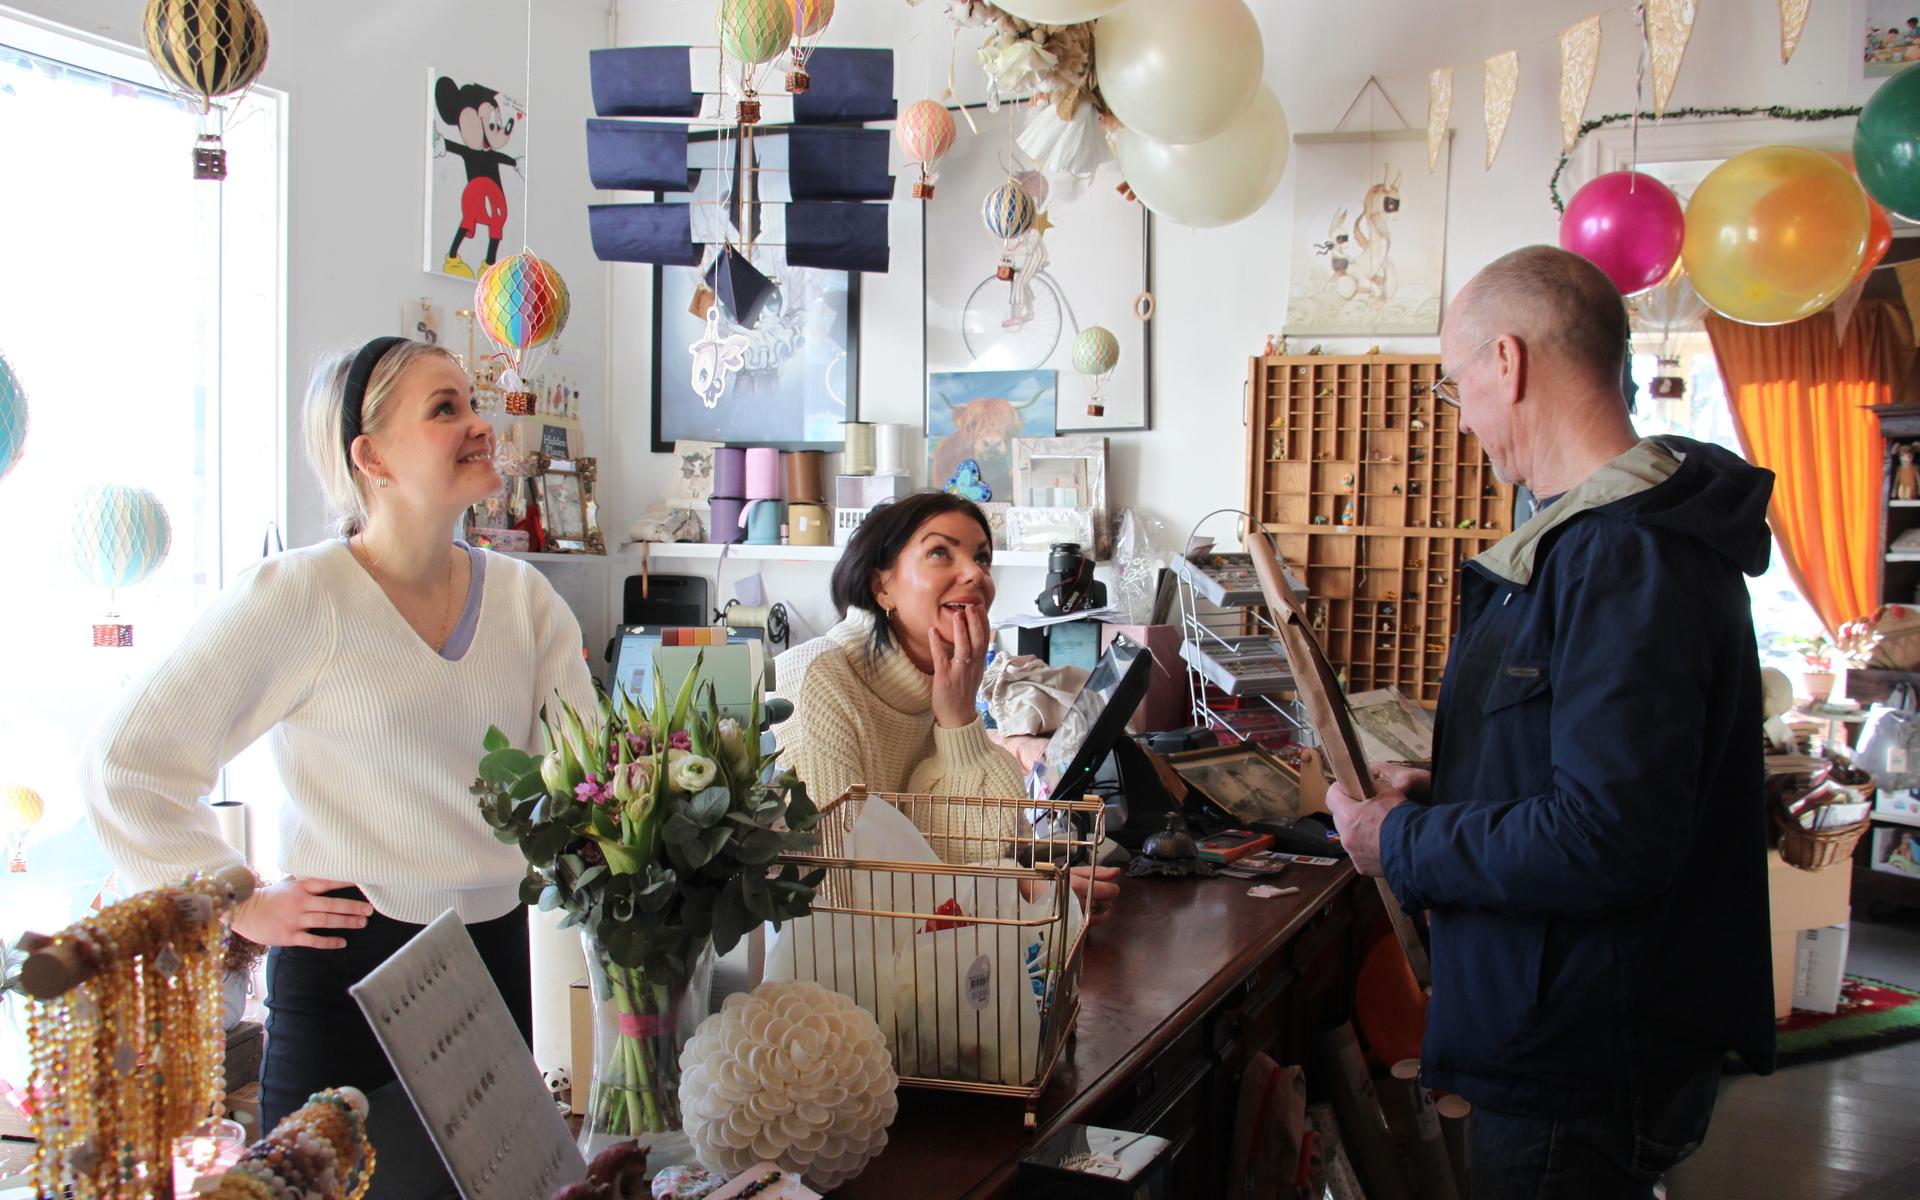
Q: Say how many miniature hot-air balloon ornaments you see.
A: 11